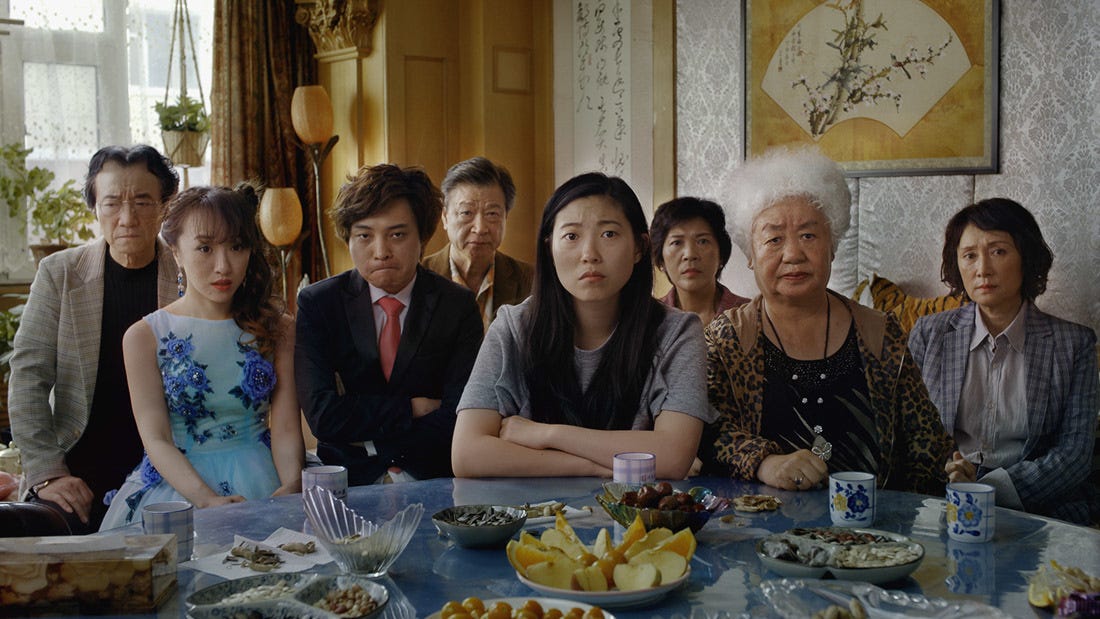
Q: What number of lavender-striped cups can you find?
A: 3